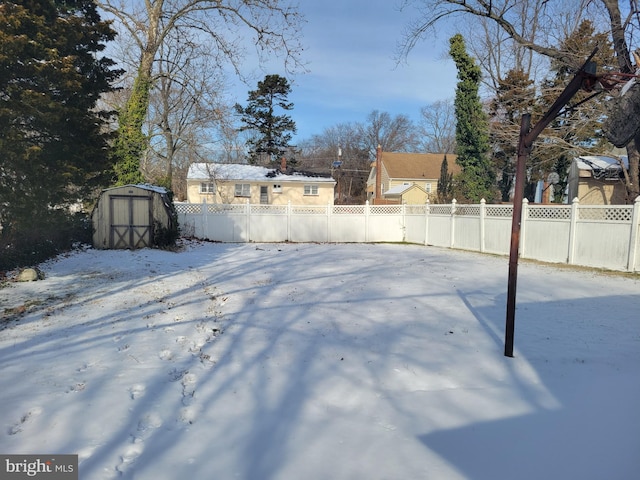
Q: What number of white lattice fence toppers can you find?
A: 12